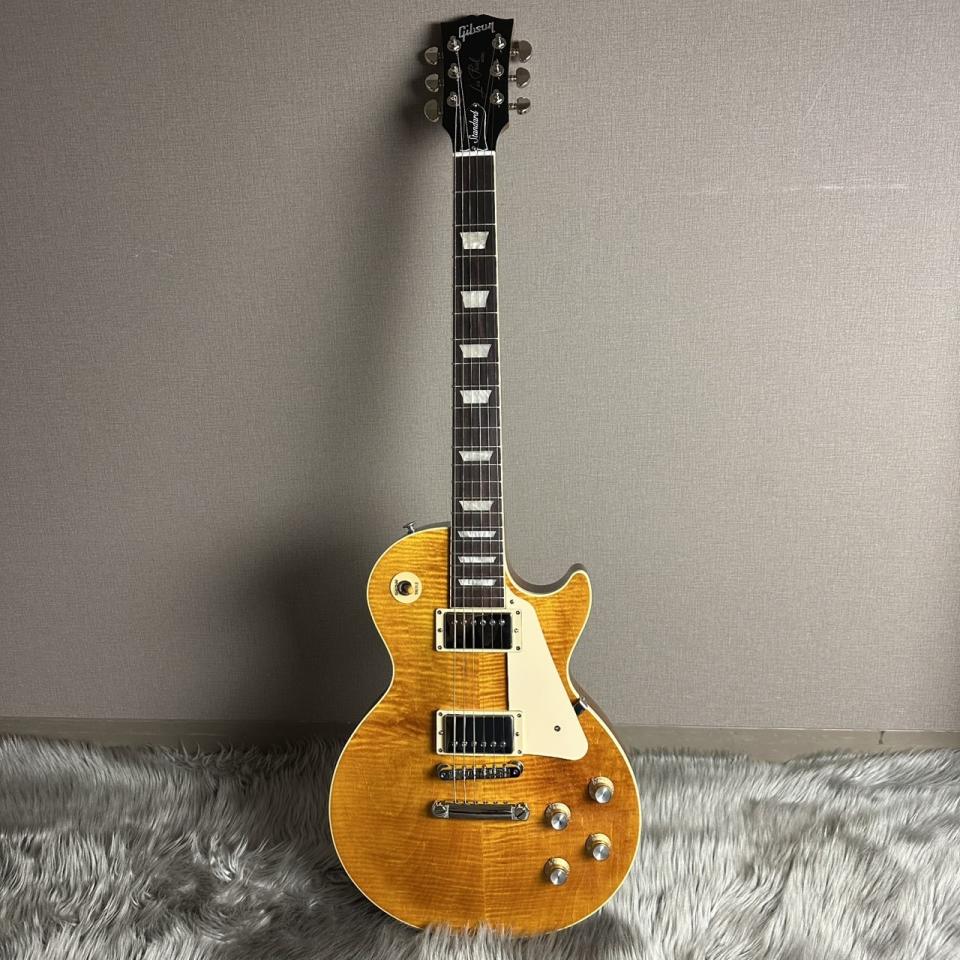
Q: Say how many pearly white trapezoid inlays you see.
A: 9